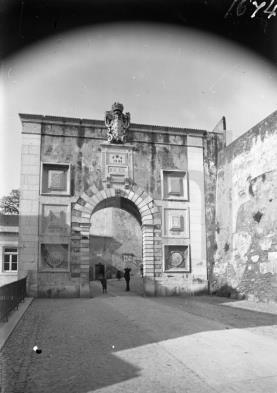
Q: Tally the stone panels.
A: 6